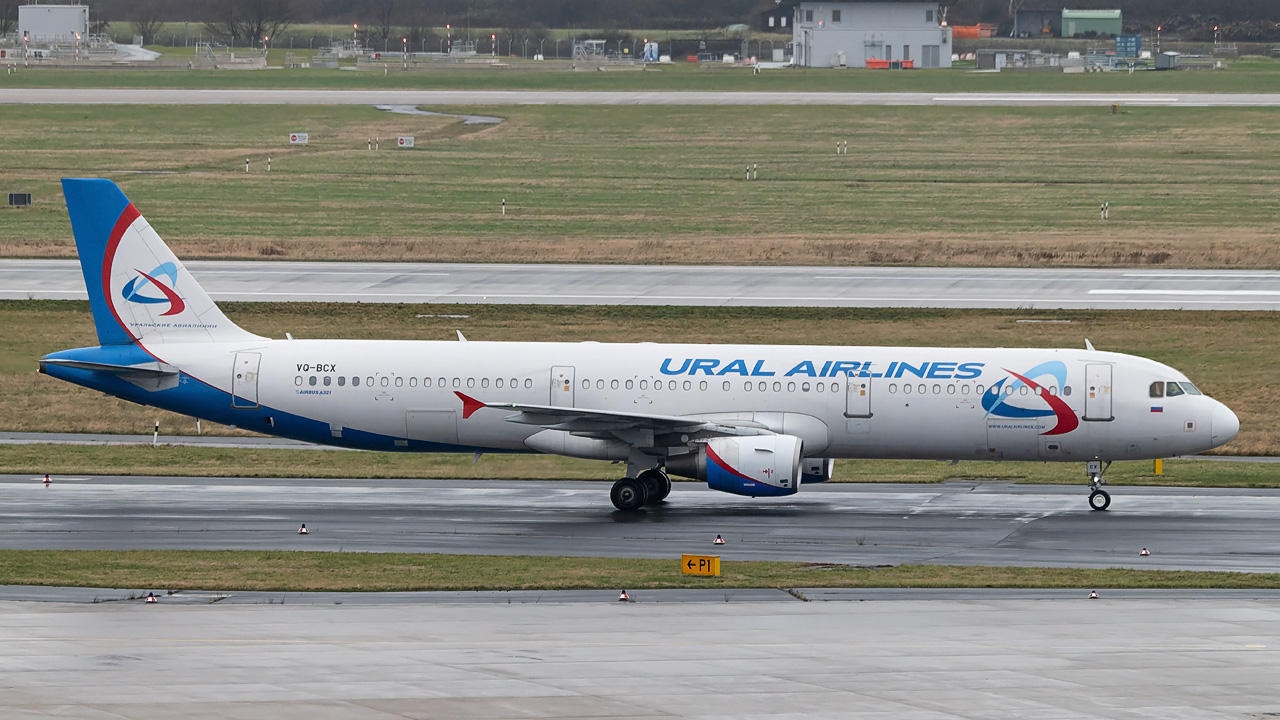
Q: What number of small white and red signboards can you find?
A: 2